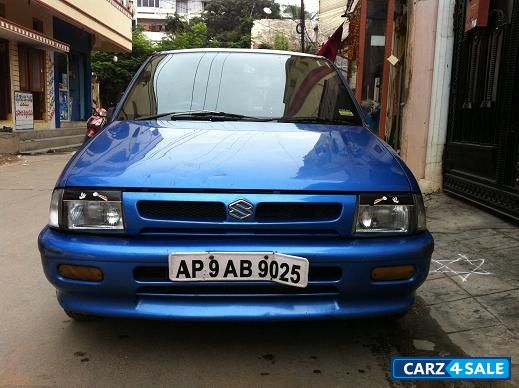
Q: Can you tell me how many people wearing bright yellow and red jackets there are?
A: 0